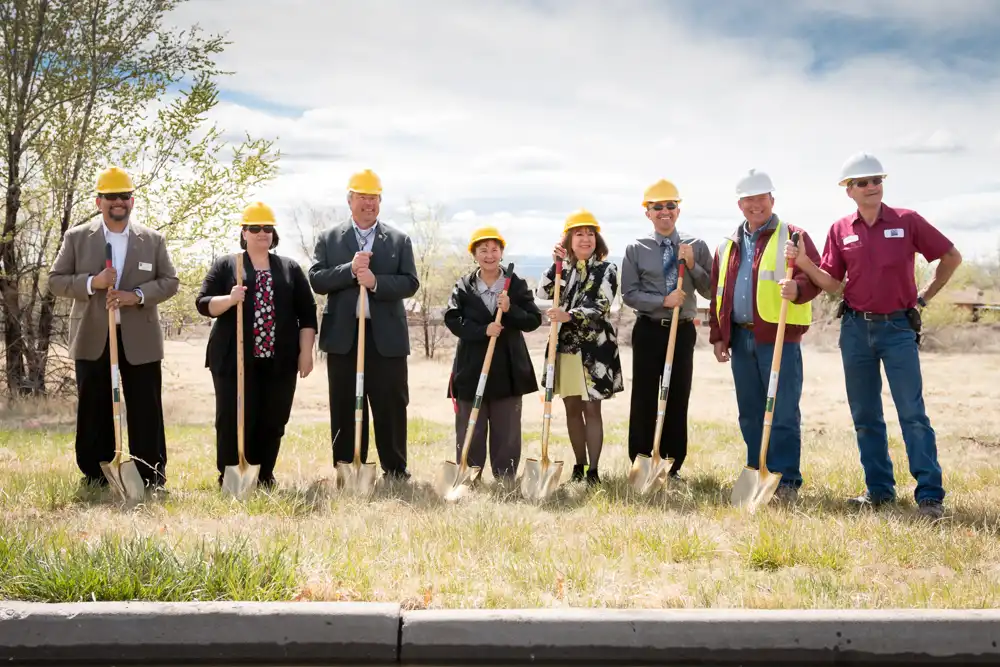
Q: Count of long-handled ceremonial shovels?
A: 7